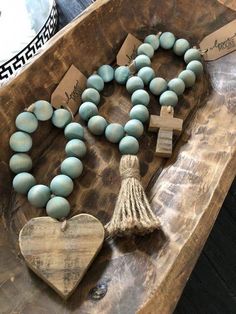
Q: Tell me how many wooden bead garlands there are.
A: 3